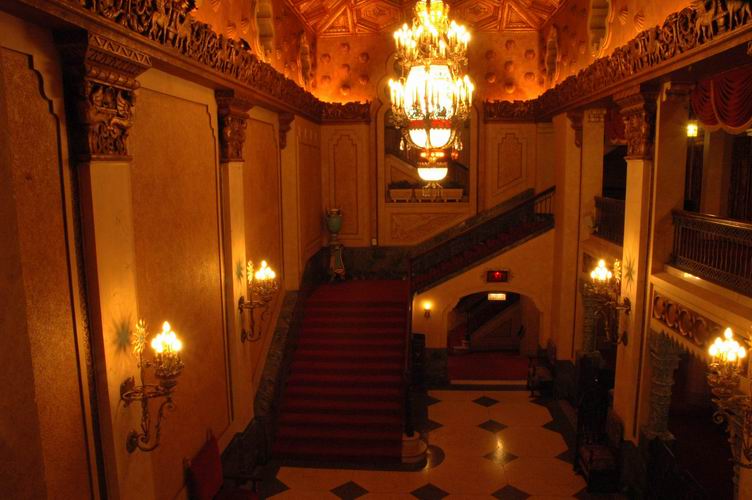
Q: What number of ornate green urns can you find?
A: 1